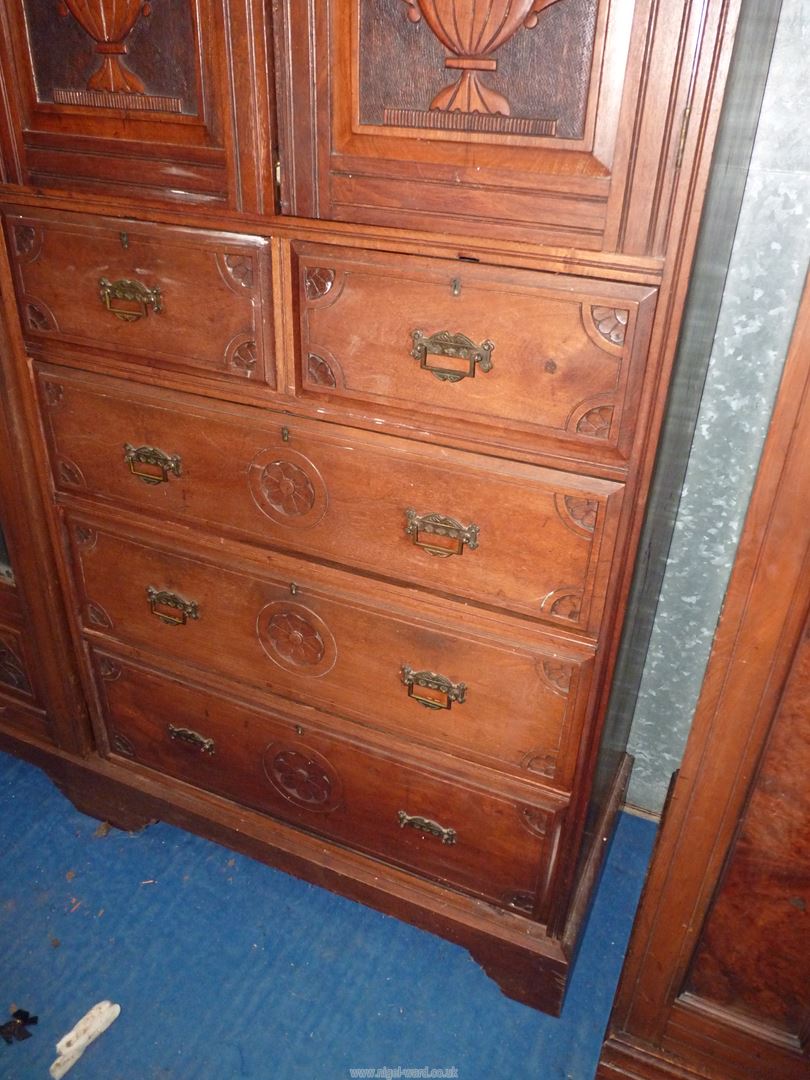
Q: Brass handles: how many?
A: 8